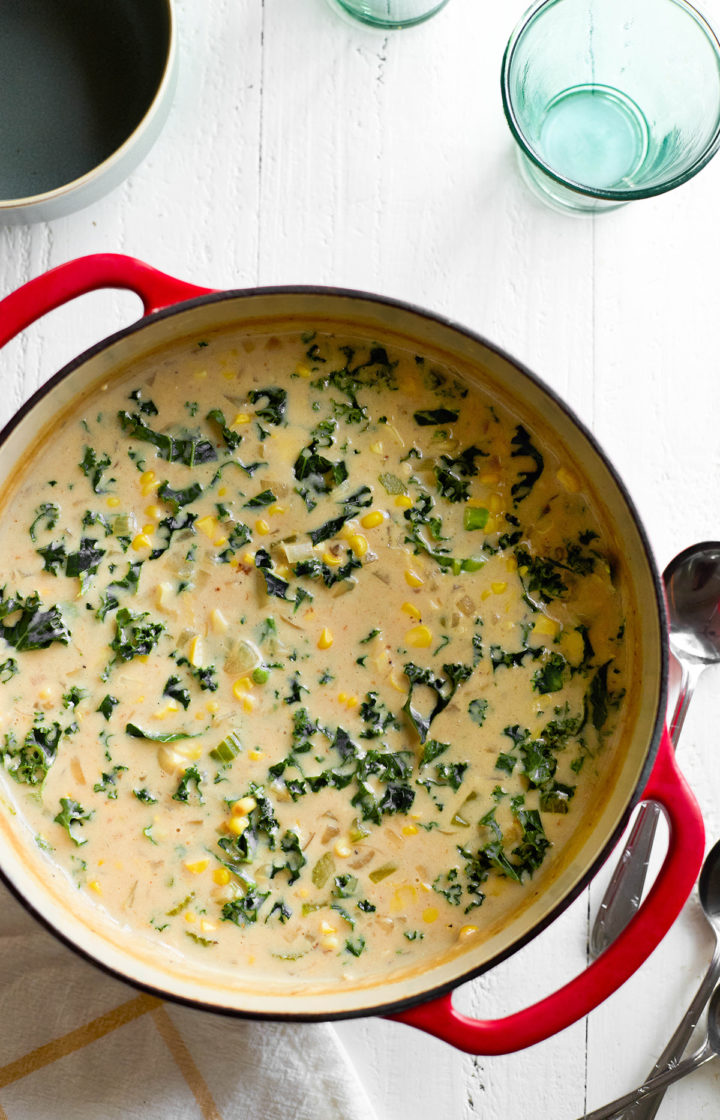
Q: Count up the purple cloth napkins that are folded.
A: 0